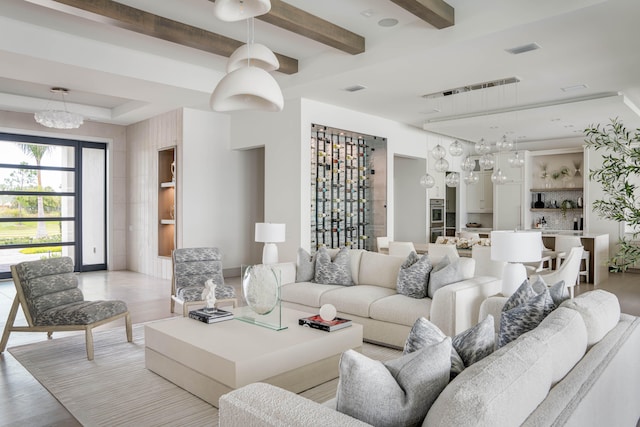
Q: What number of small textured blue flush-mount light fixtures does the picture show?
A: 0